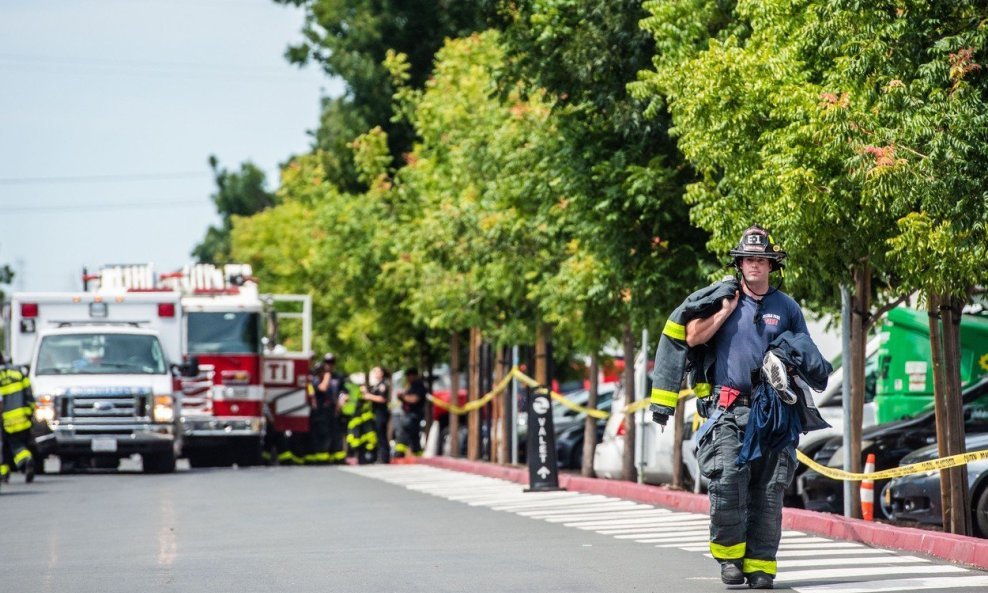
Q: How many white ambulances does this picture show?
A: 1